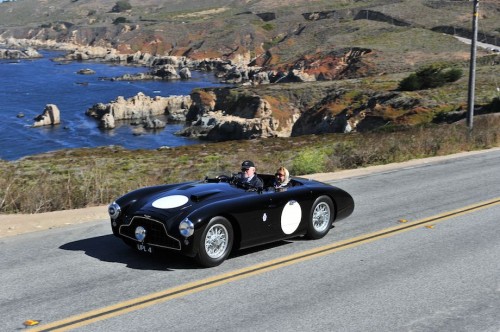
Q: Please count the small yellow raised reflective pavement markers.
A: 3